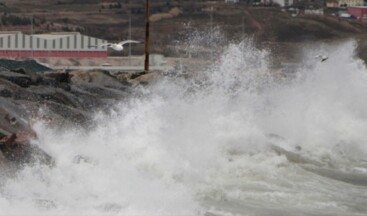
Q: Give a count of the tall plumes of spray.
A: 2